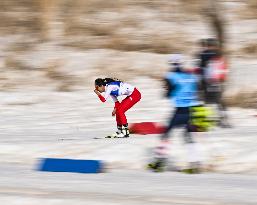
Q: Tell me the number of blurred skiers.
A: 2